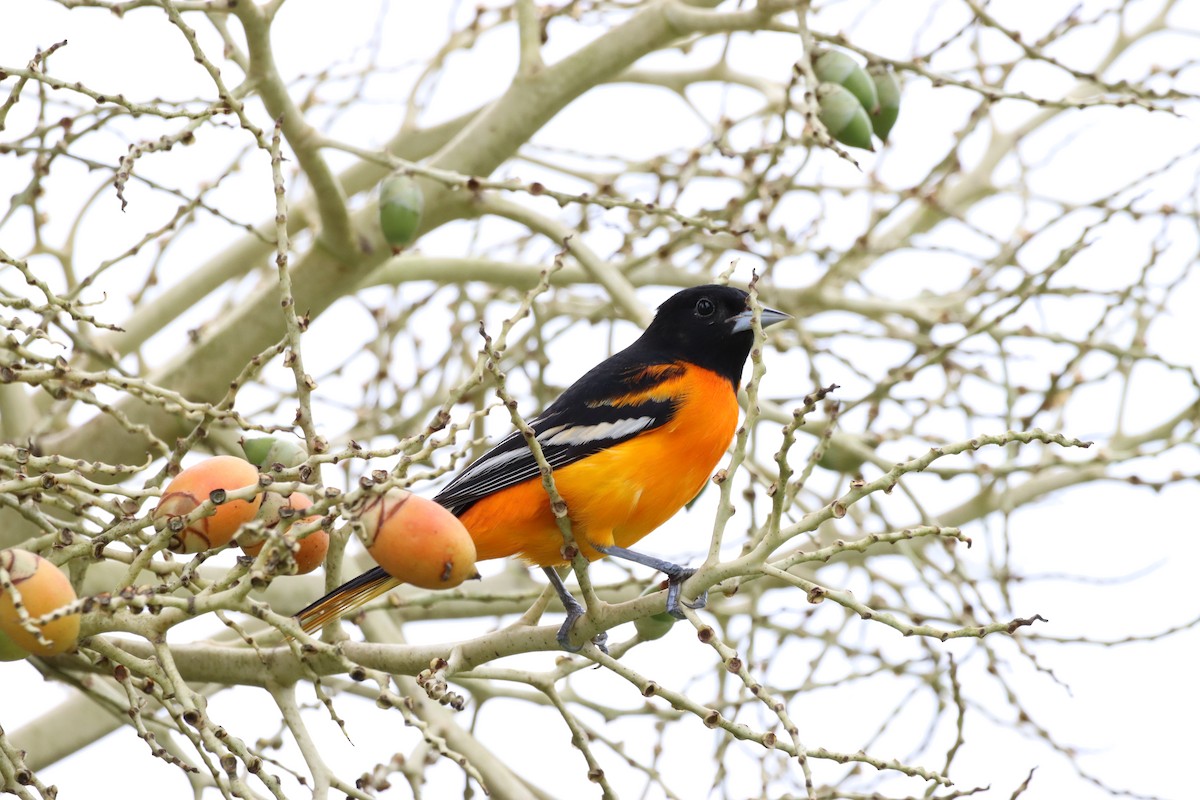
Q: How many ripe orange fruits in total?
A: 4